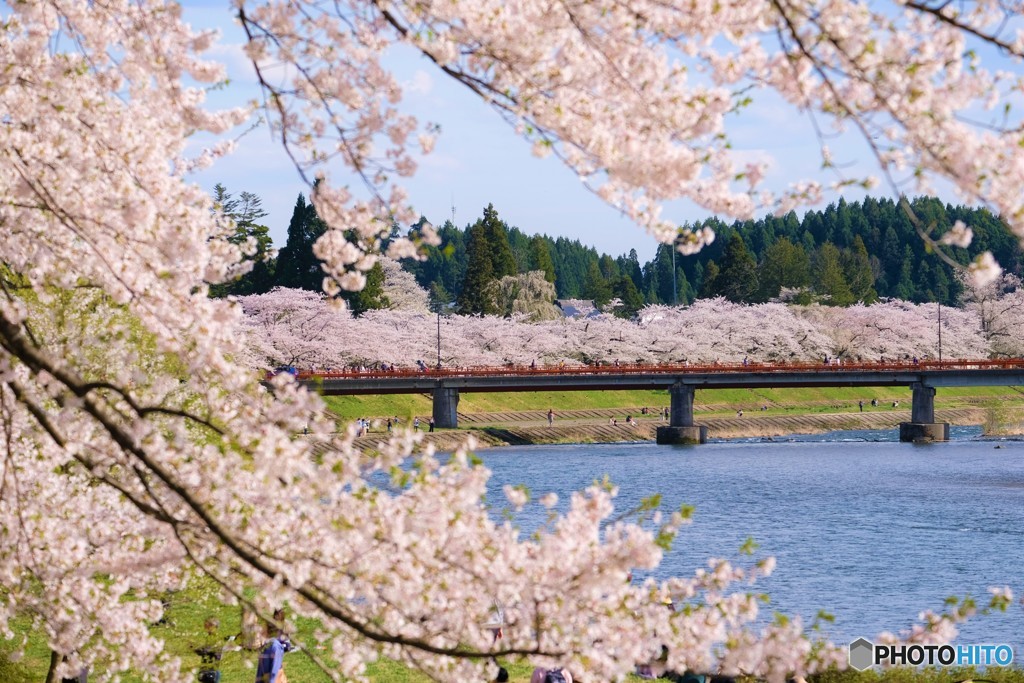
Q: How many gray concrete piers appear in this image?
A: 3